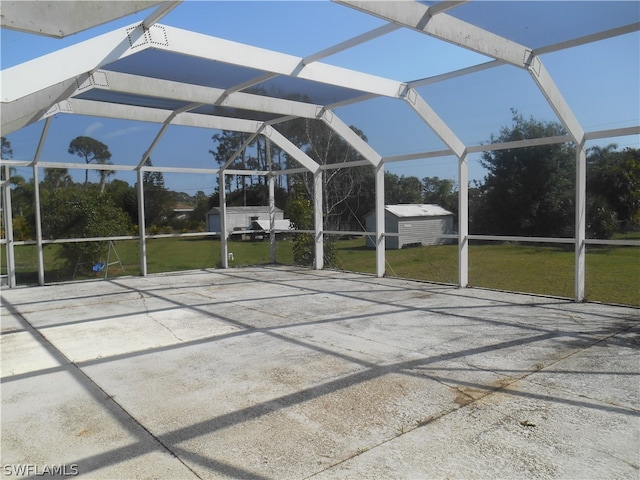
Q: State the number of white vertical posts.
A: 9